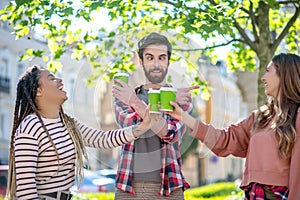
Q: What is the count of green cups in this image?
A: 3